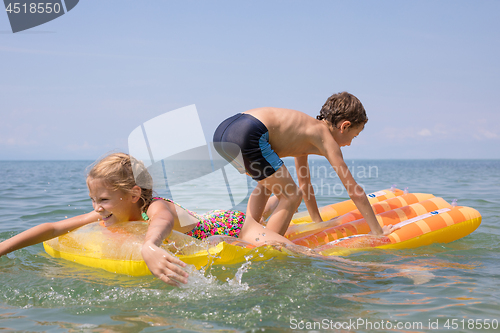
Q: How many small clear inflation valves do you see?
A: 3